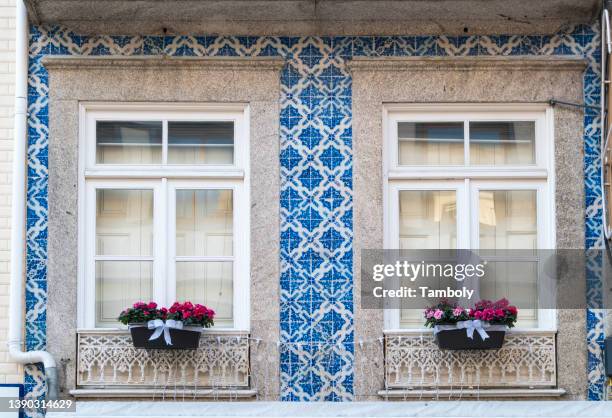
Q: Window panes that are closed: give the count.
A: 12